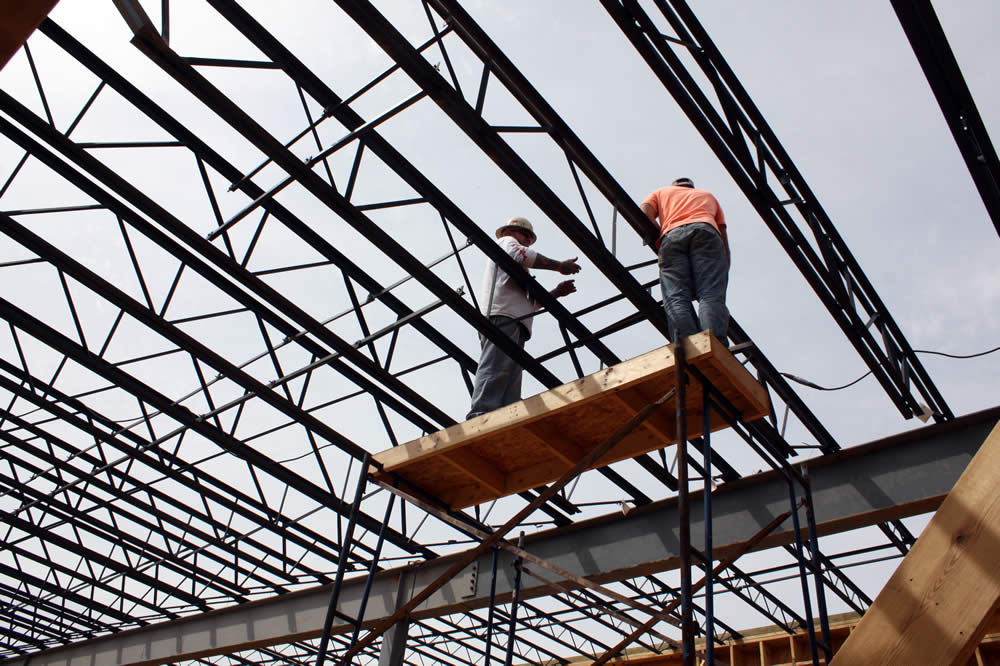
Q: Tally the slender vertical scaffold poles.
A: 8